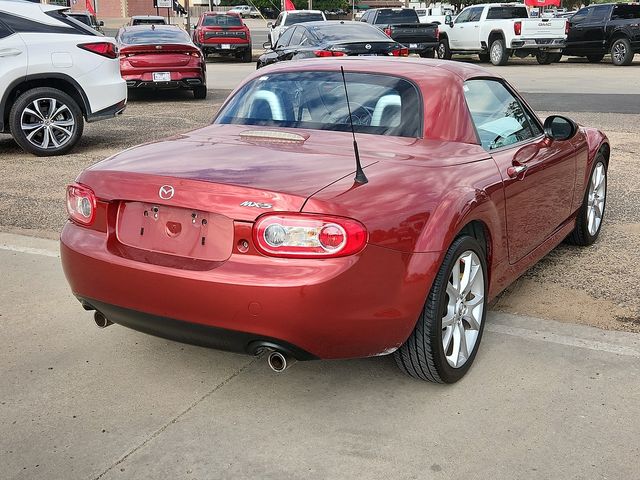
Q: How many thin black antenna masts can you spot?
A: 1